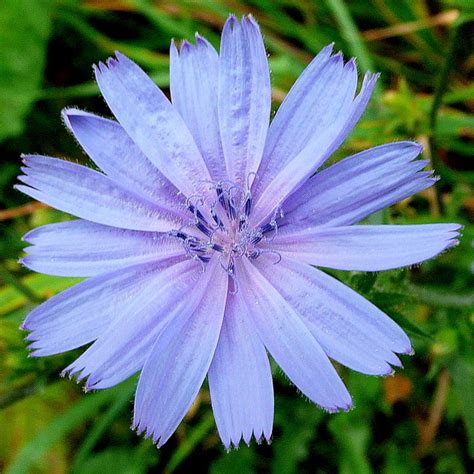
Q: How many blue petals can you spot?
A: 15